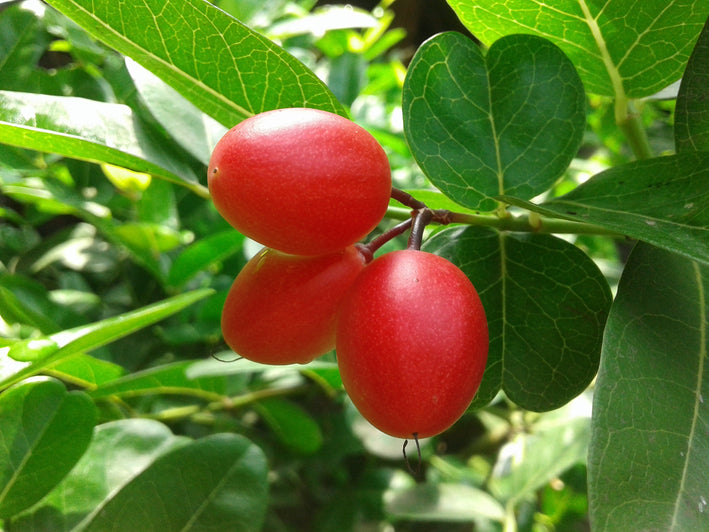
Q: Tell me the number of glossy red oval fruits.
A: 3